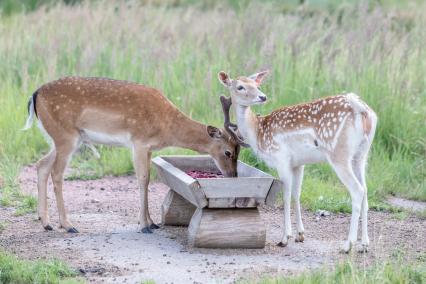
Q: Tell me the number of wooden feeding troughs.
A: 1